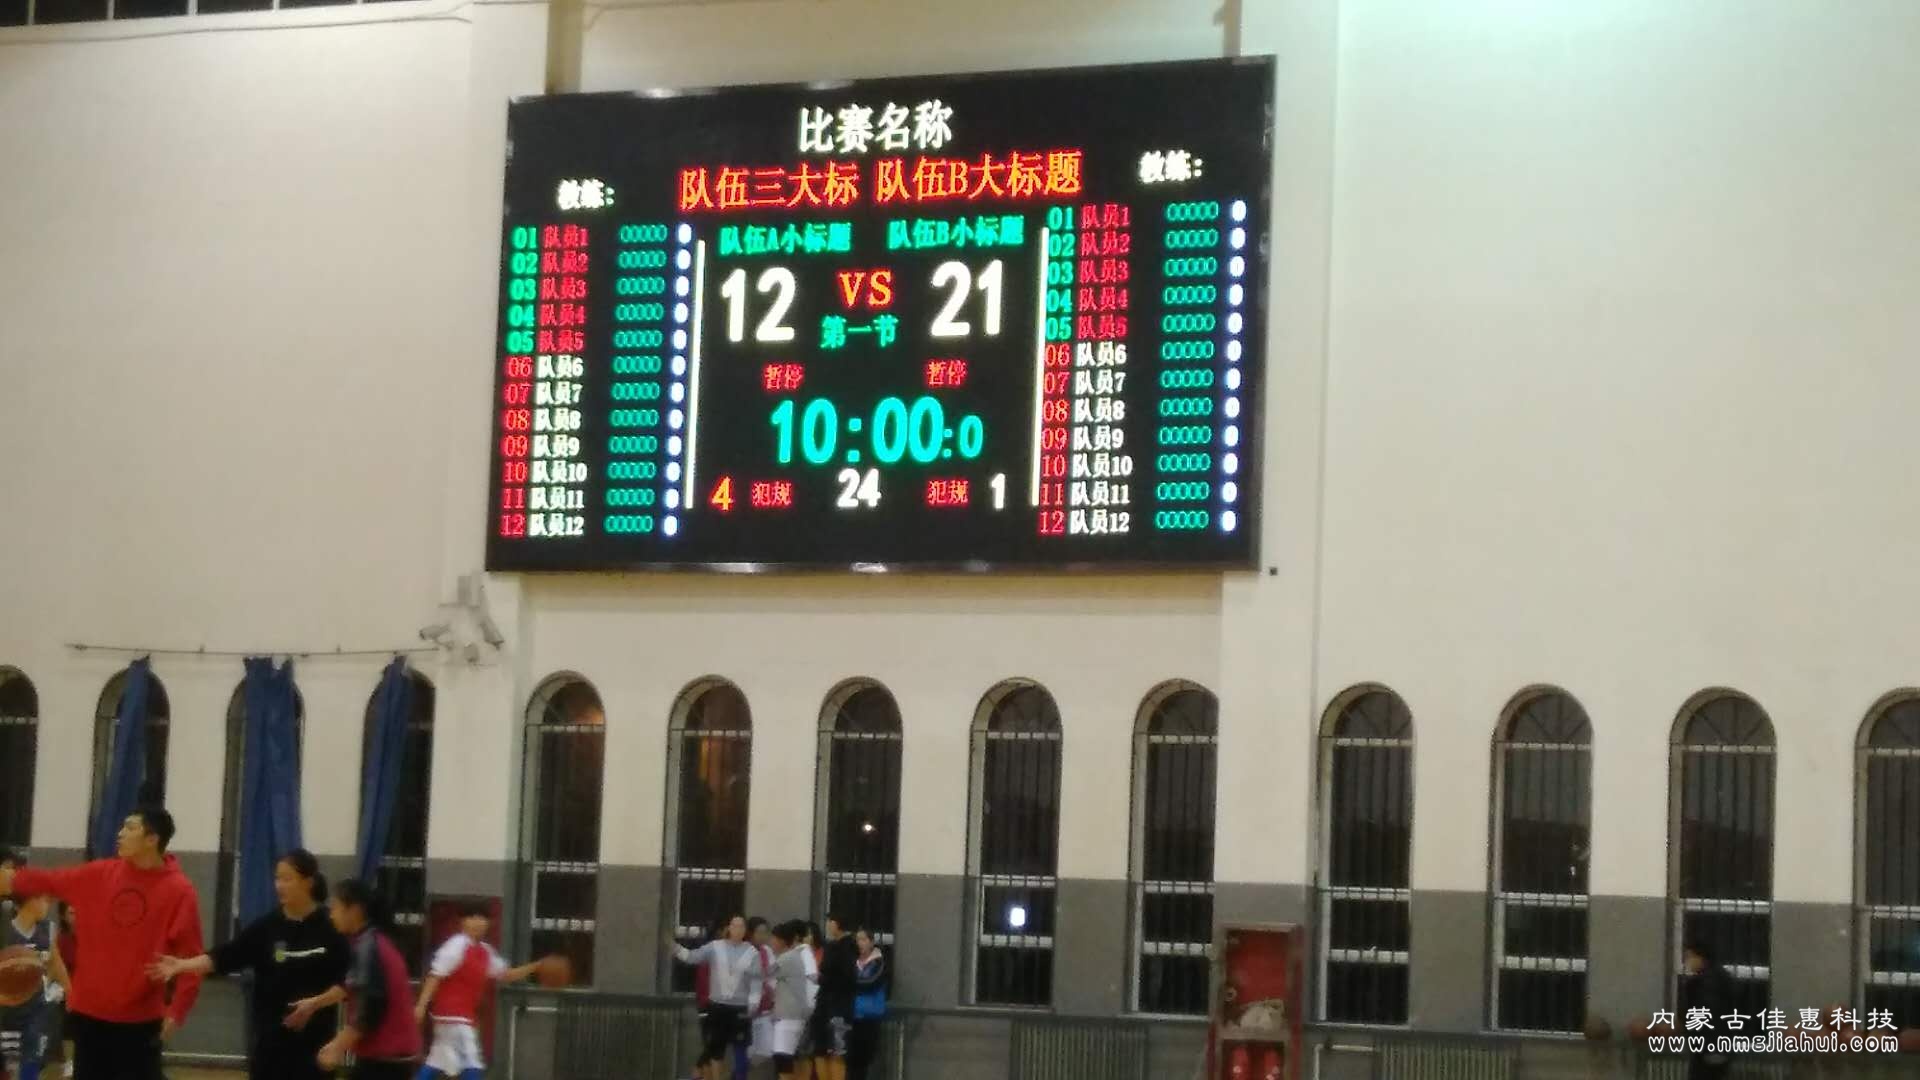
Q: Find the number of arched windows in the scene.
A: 13